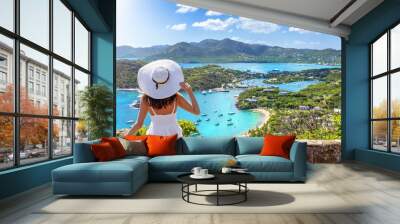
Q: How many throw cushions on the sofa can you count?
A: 6